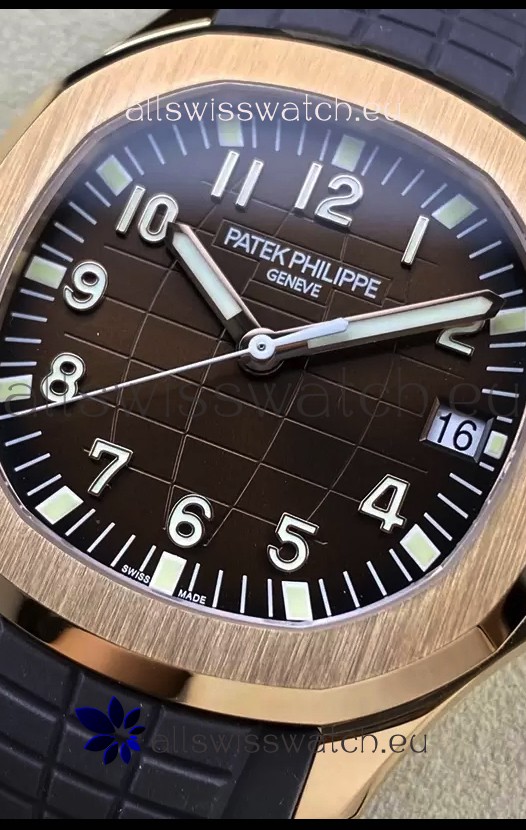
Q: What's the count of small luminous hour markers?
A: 12